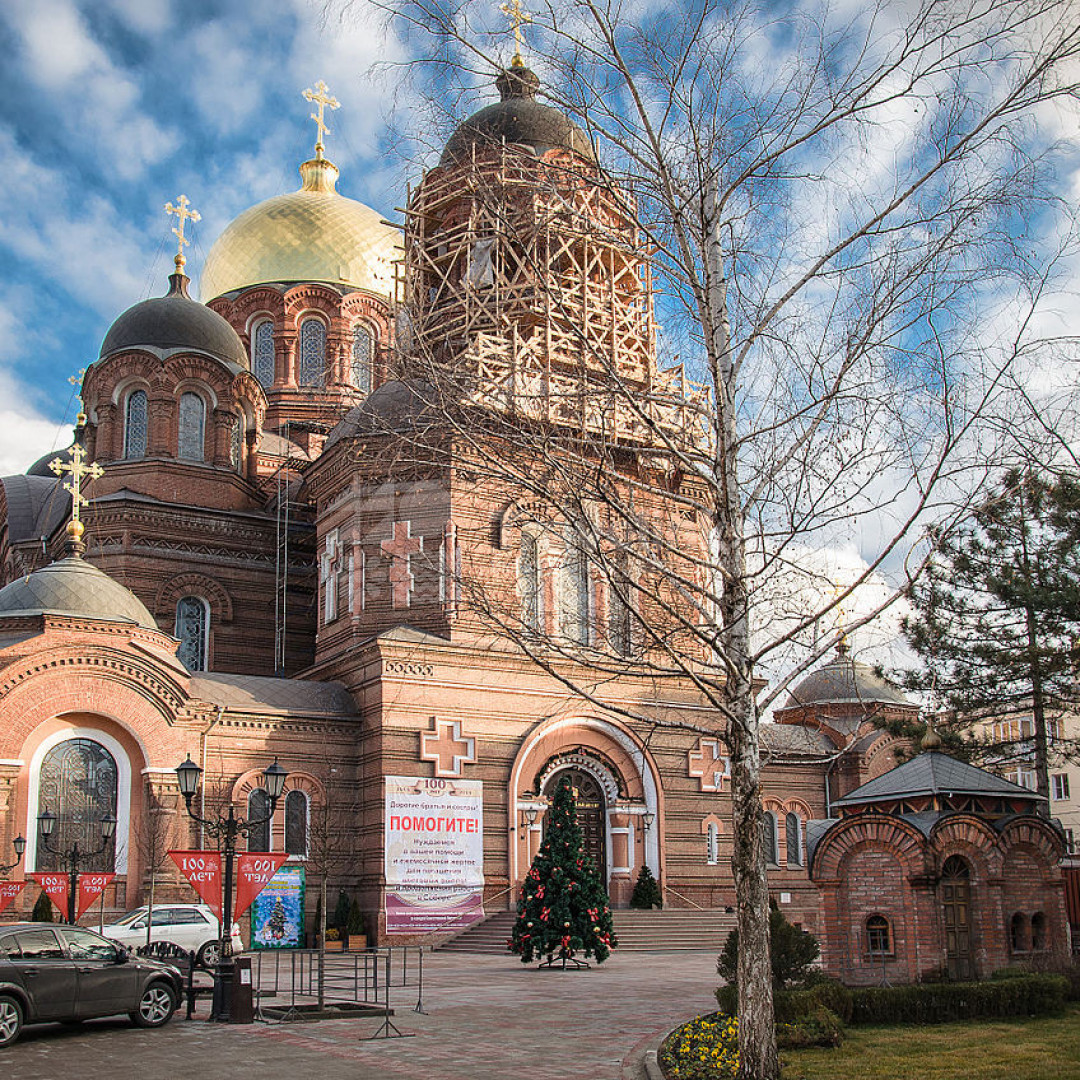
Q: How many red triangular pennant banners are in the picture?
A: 5